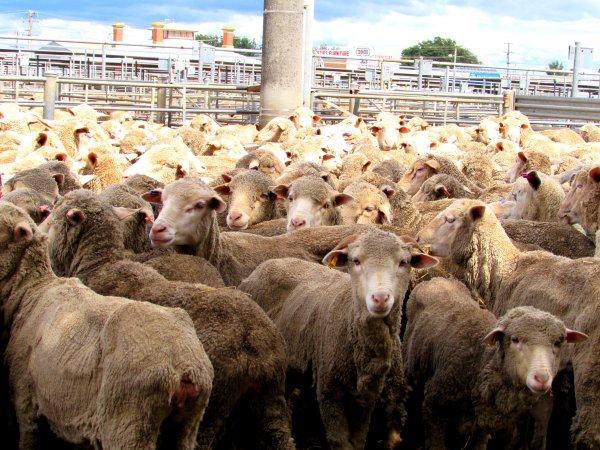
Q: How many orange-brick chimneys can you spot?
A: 3